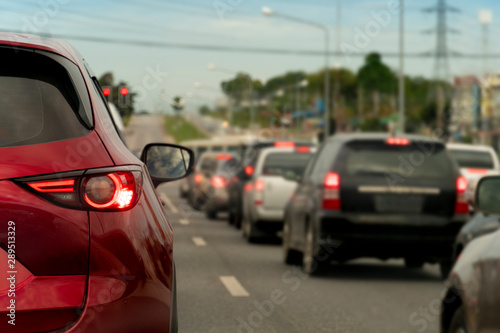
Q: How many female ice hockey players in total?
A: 0